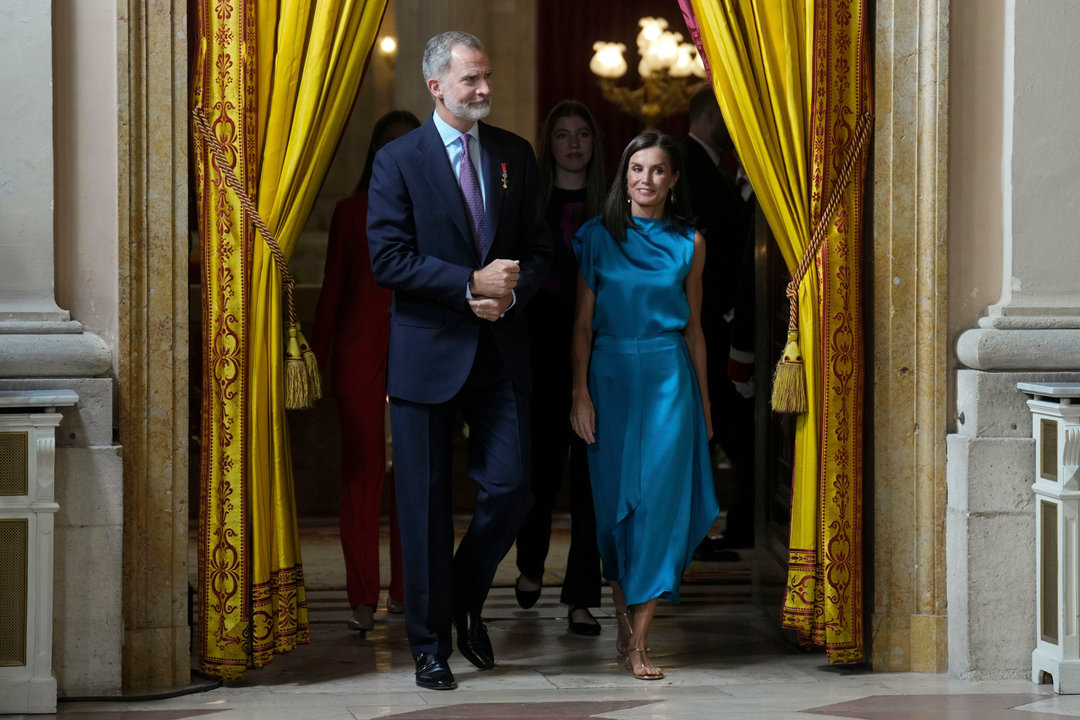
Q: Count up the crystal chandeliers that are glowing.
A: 1